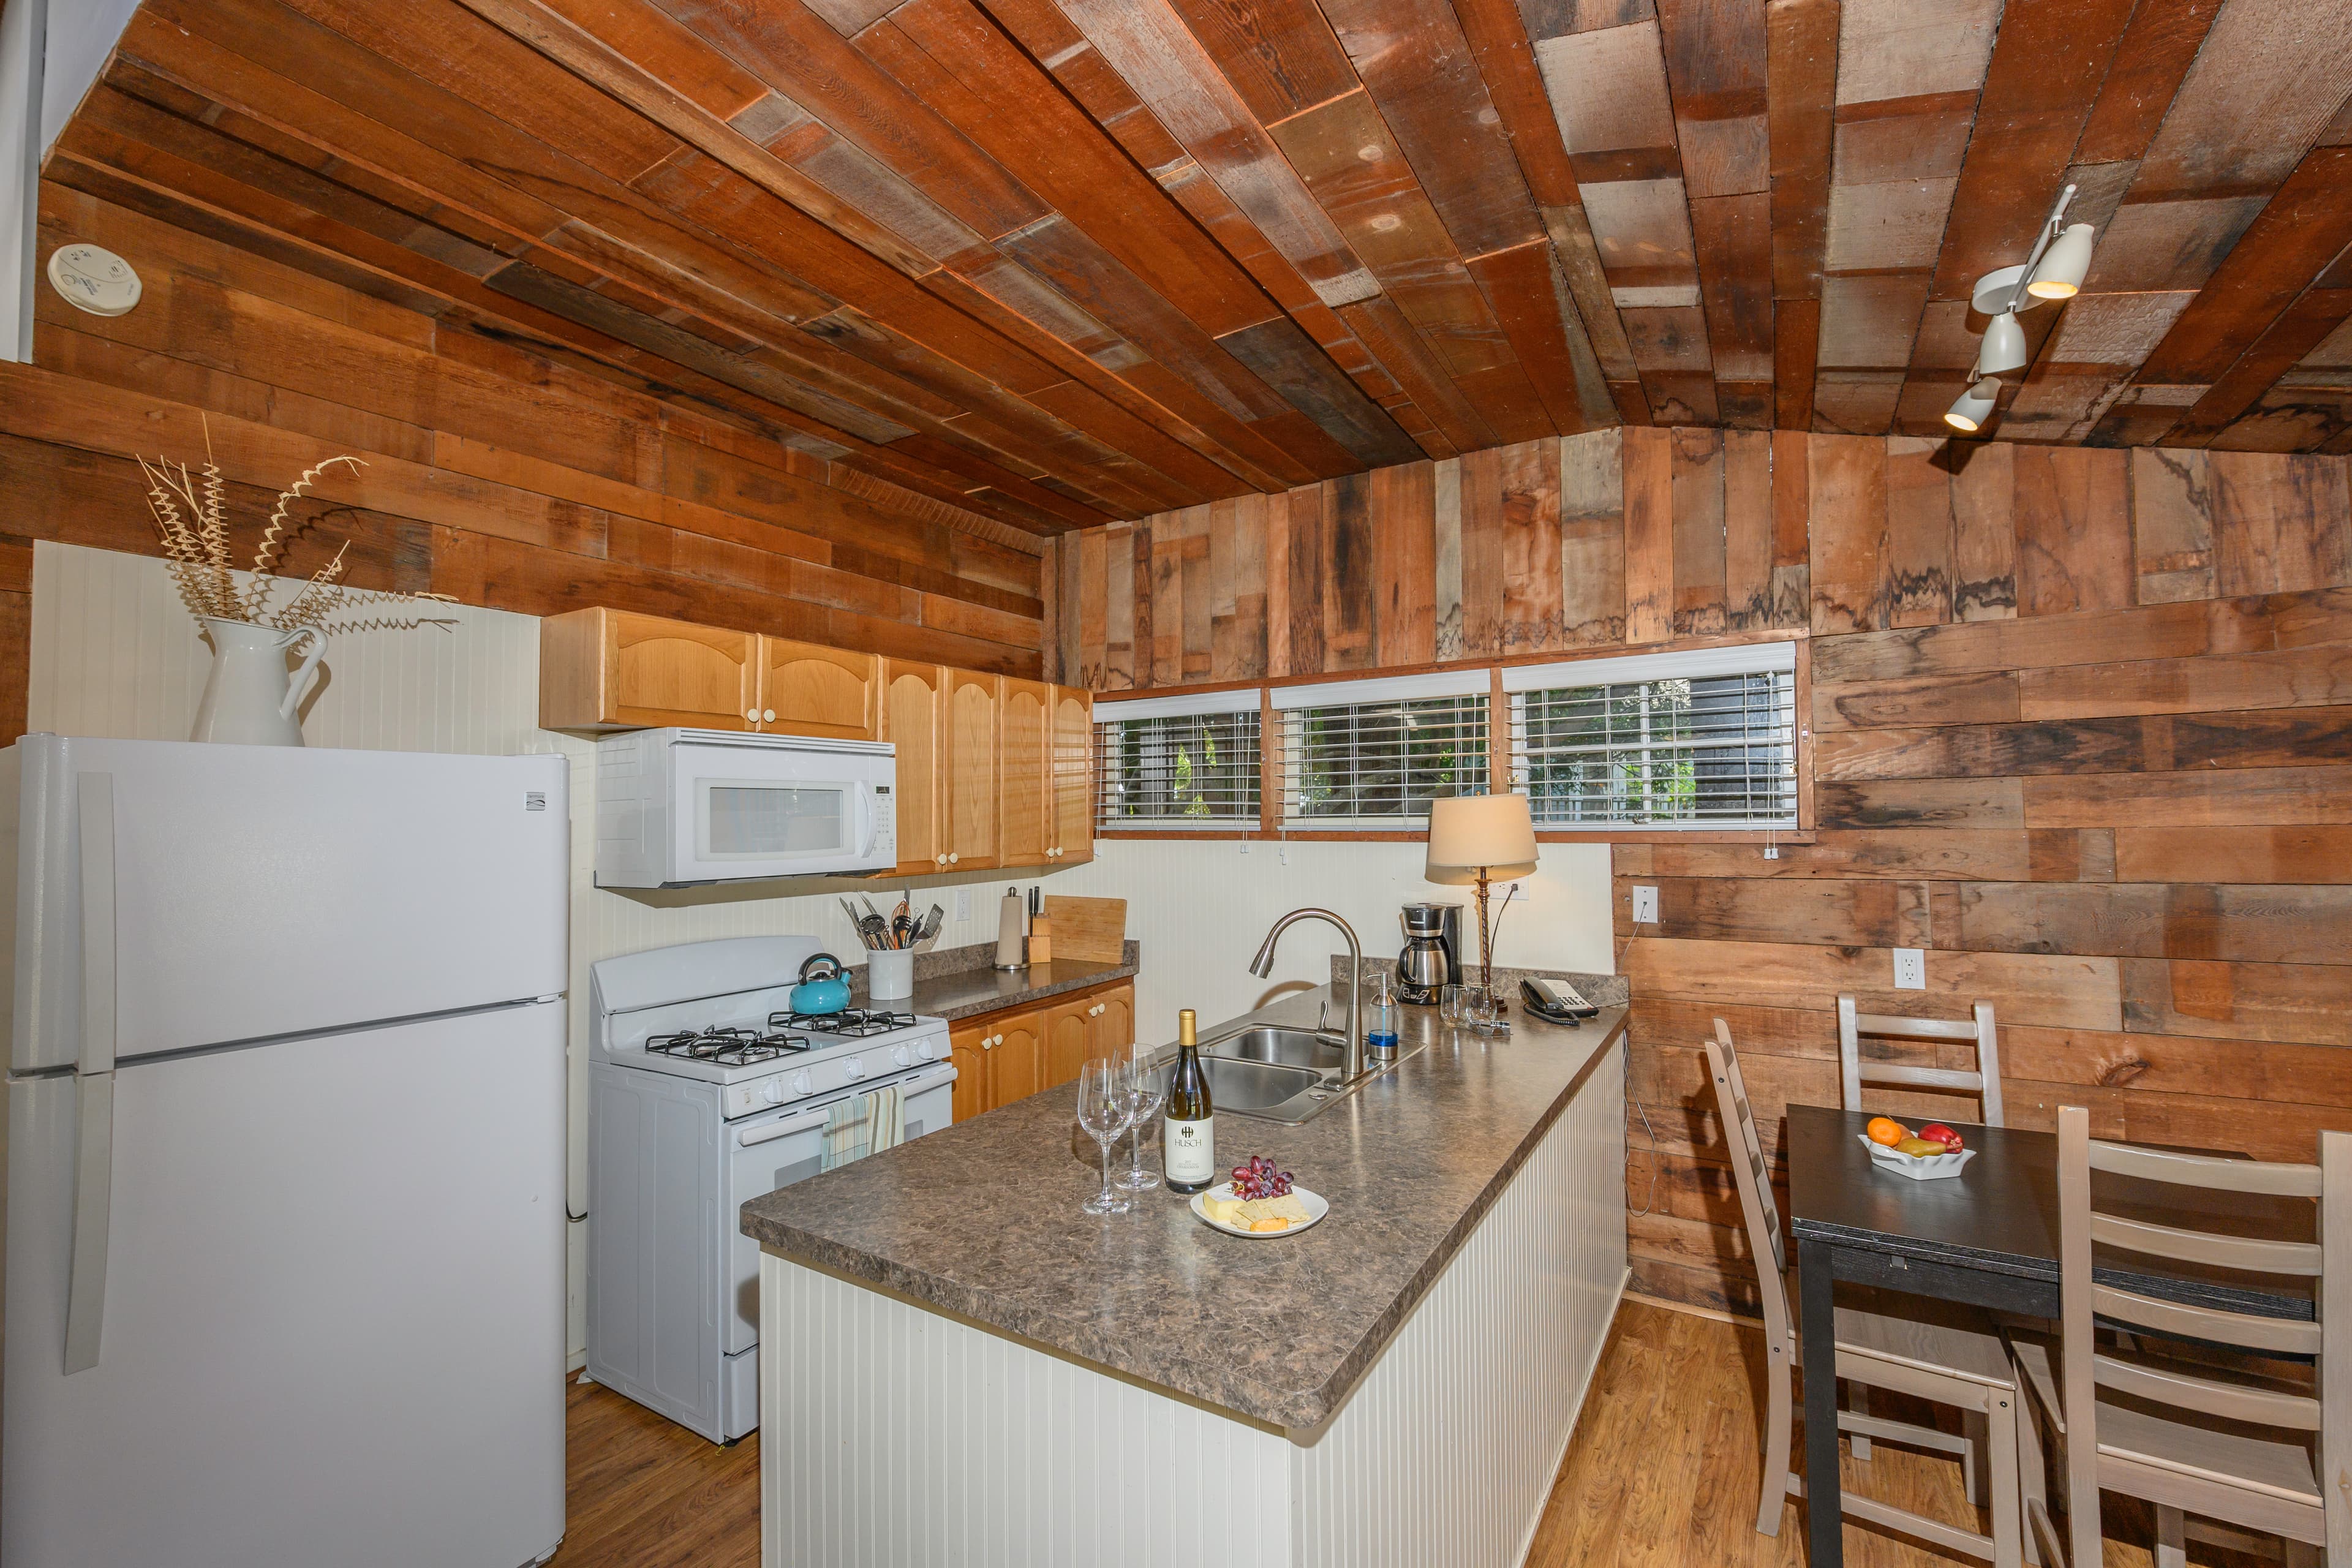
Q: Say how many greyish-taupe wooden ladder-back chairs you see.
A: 3